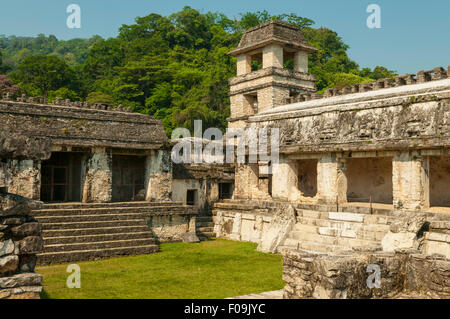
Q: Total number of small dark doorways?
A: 2